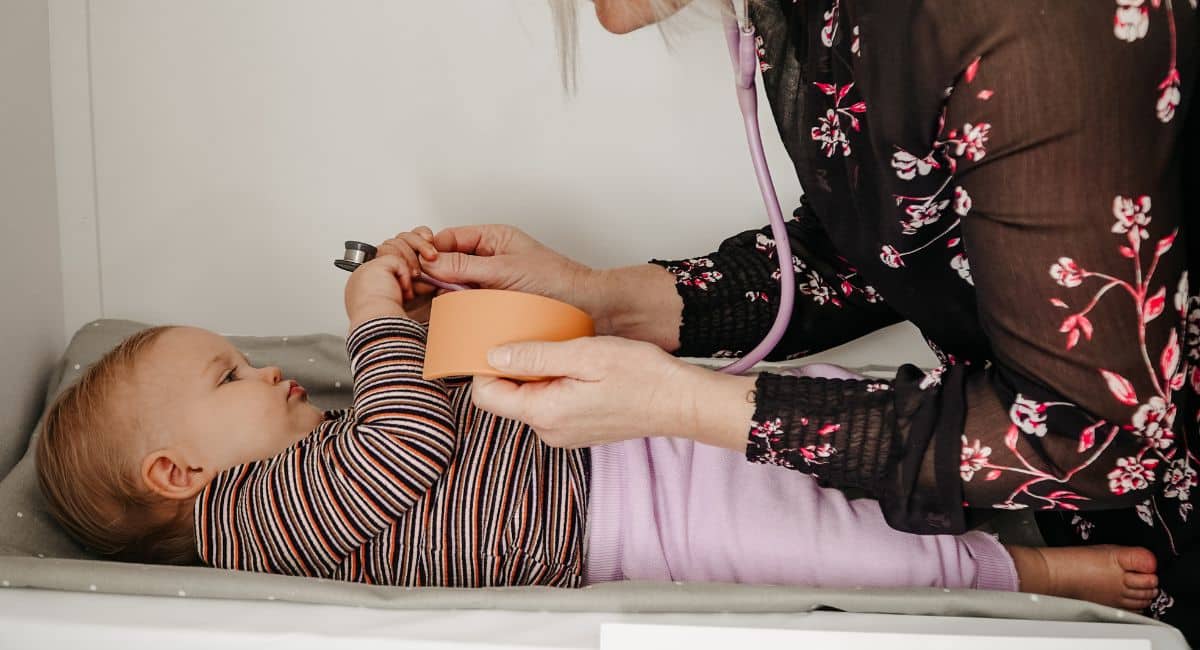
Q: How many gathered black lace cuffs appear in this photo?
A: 2